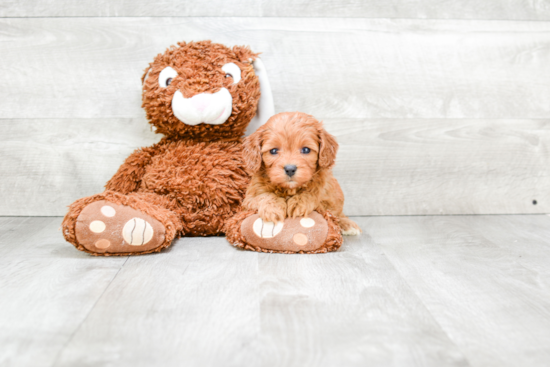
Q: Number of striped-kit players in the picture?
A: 0